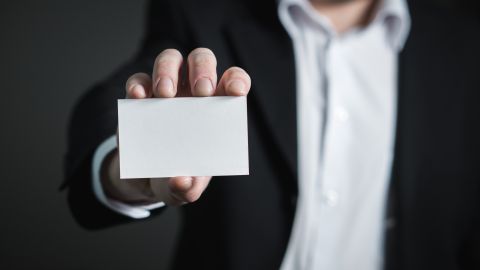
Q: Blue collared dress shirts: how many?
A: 0